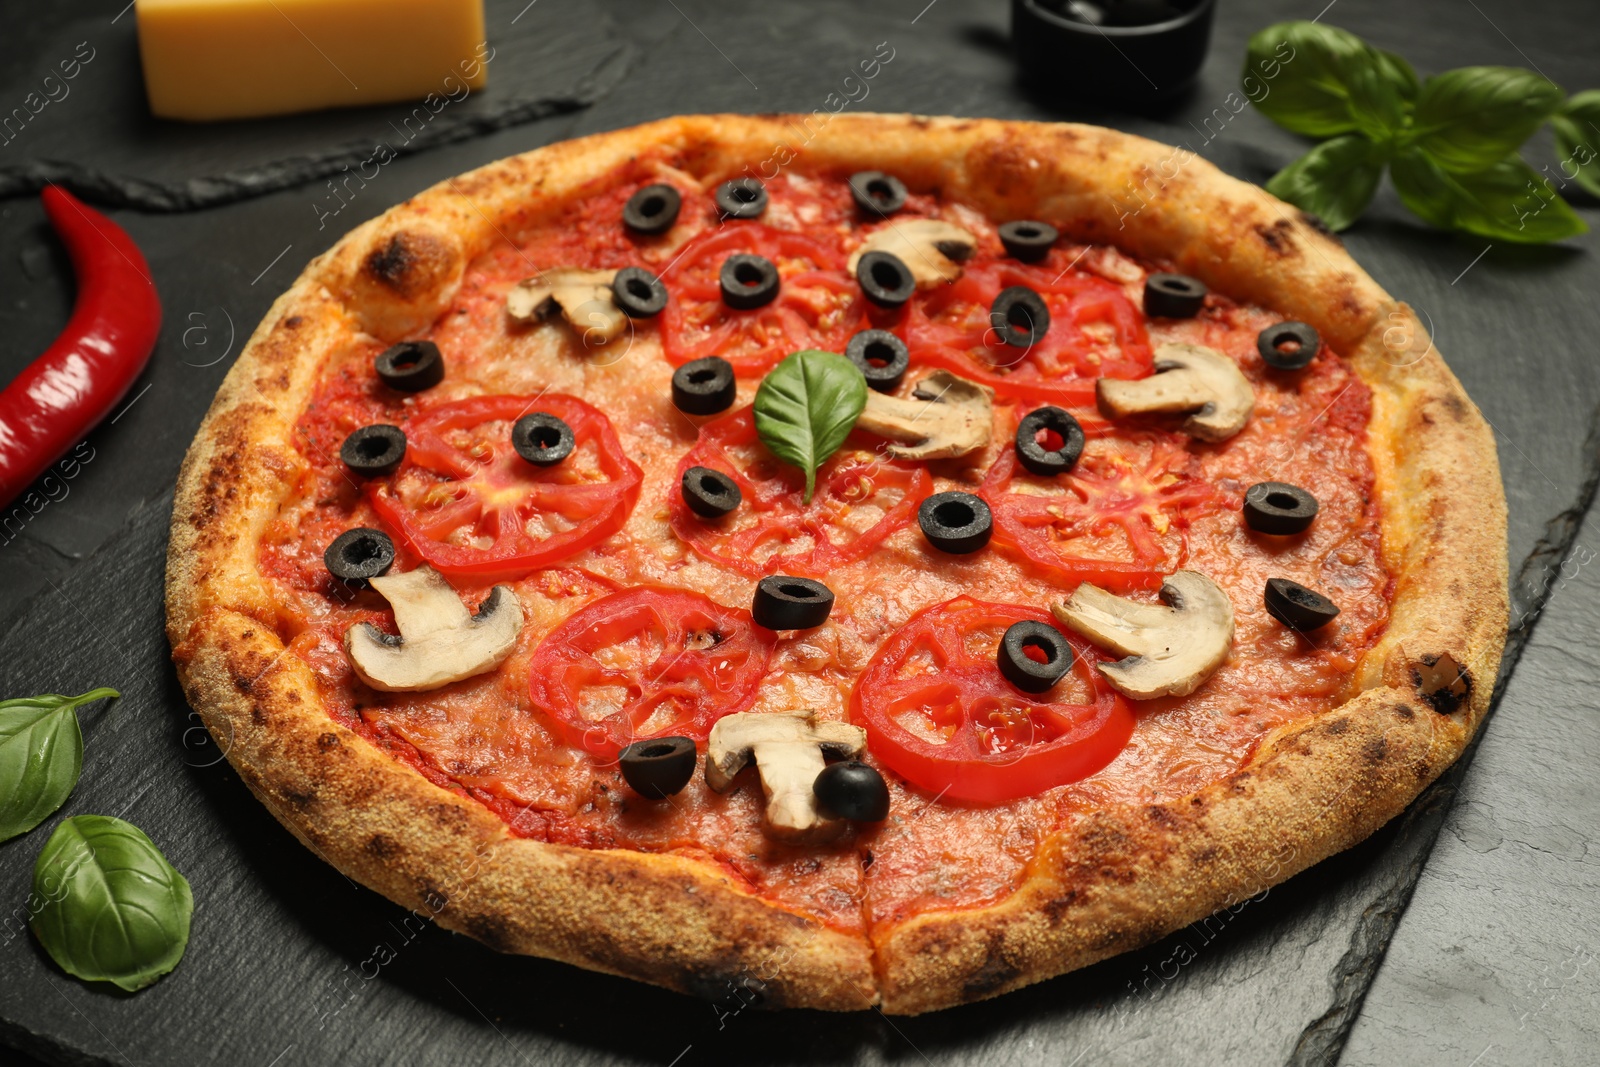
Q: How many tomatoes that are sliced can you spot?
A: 7